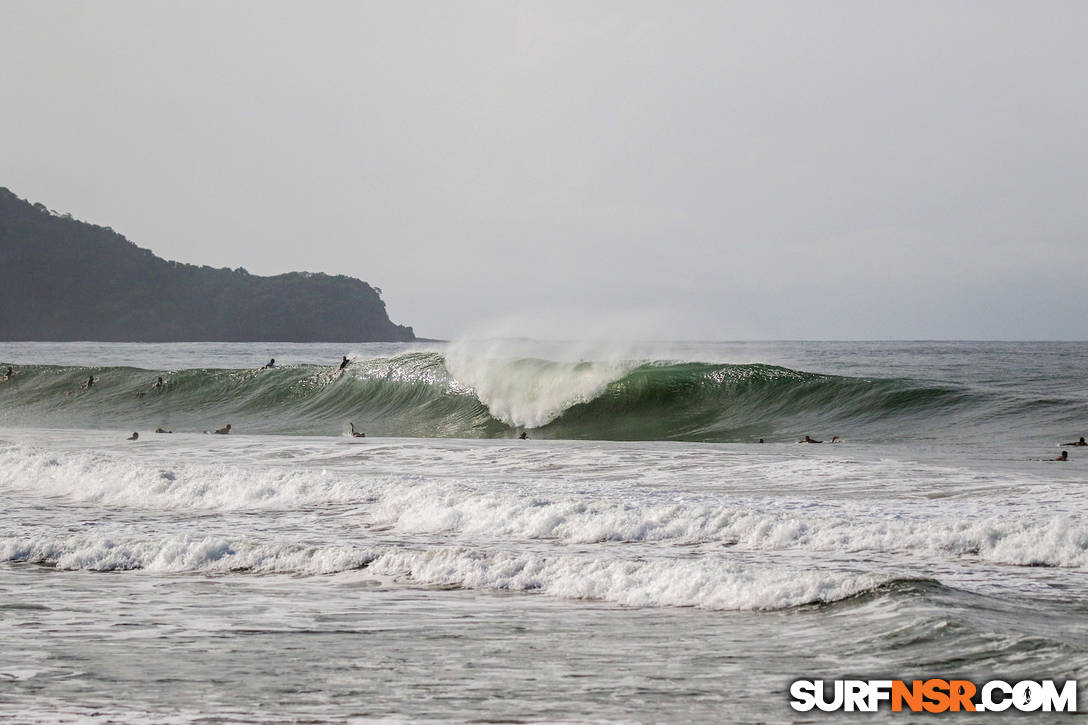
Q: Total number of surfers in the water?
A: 14